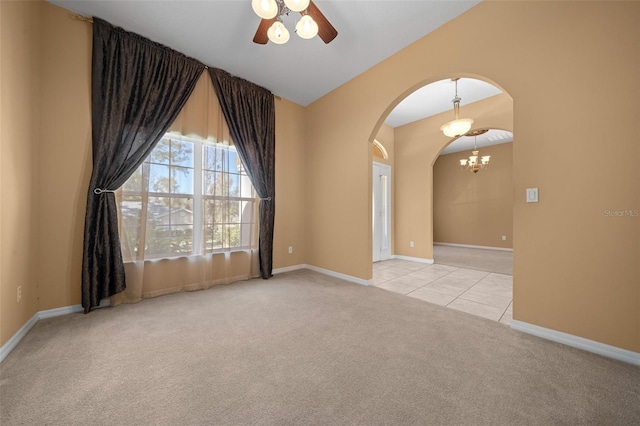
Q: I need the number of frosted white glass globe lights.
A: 4